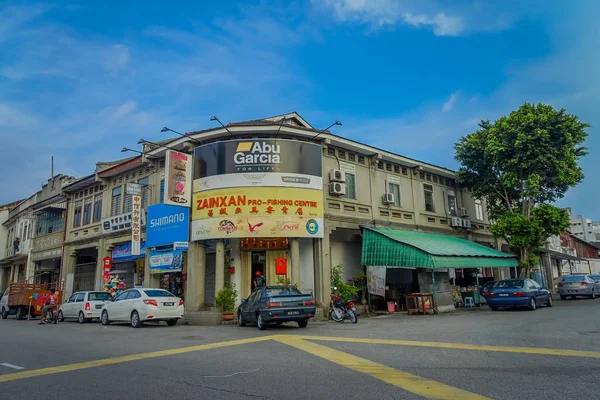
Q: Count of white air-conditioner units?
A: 6